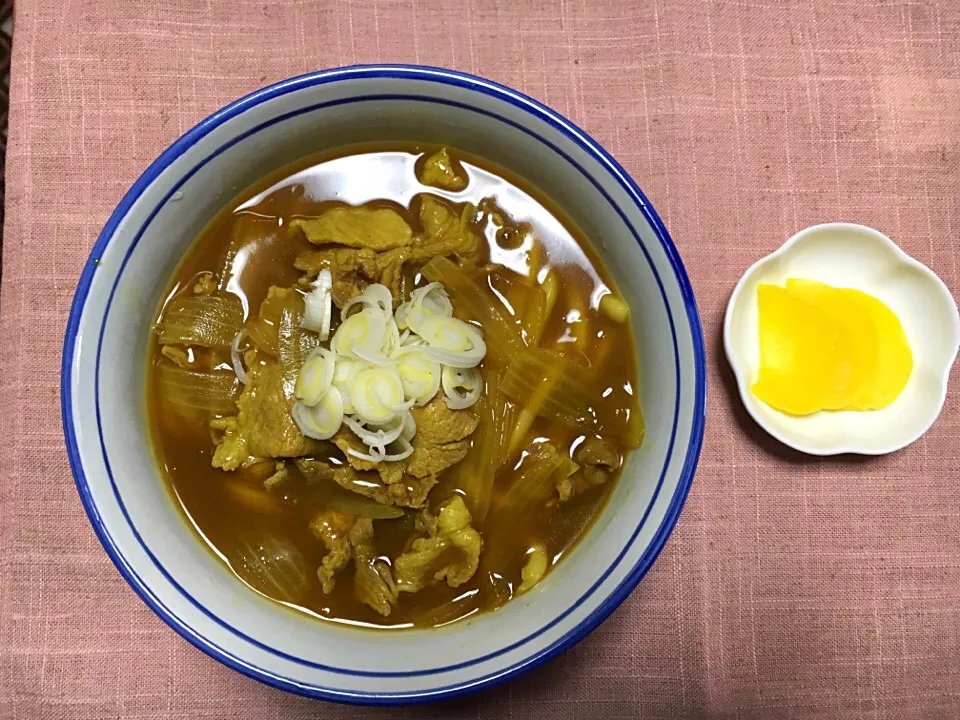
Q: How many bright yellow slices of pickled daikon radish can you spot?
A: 3